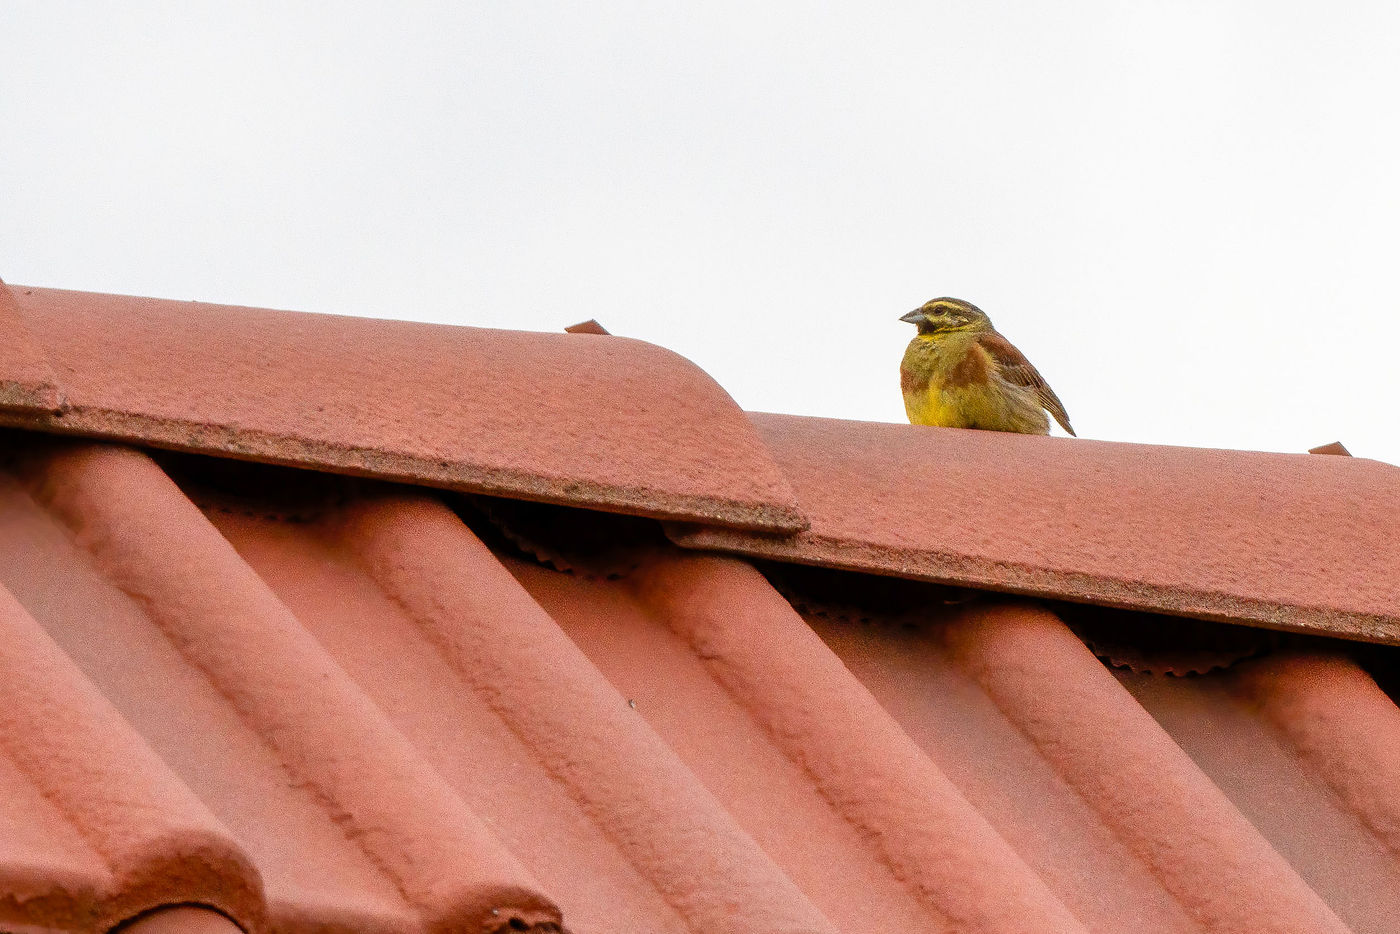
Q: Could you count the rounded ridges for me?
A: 6